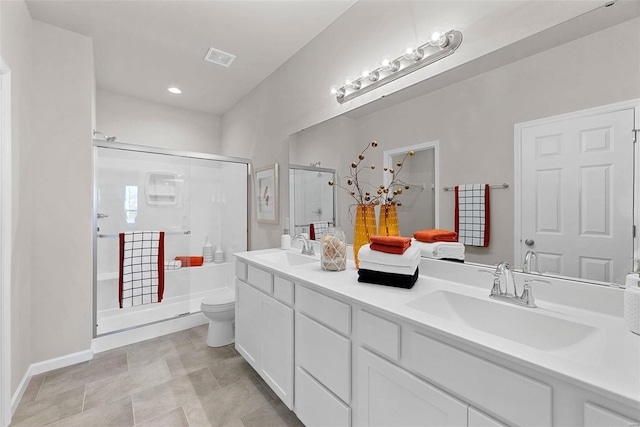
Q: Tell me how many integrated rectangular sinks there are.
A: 2